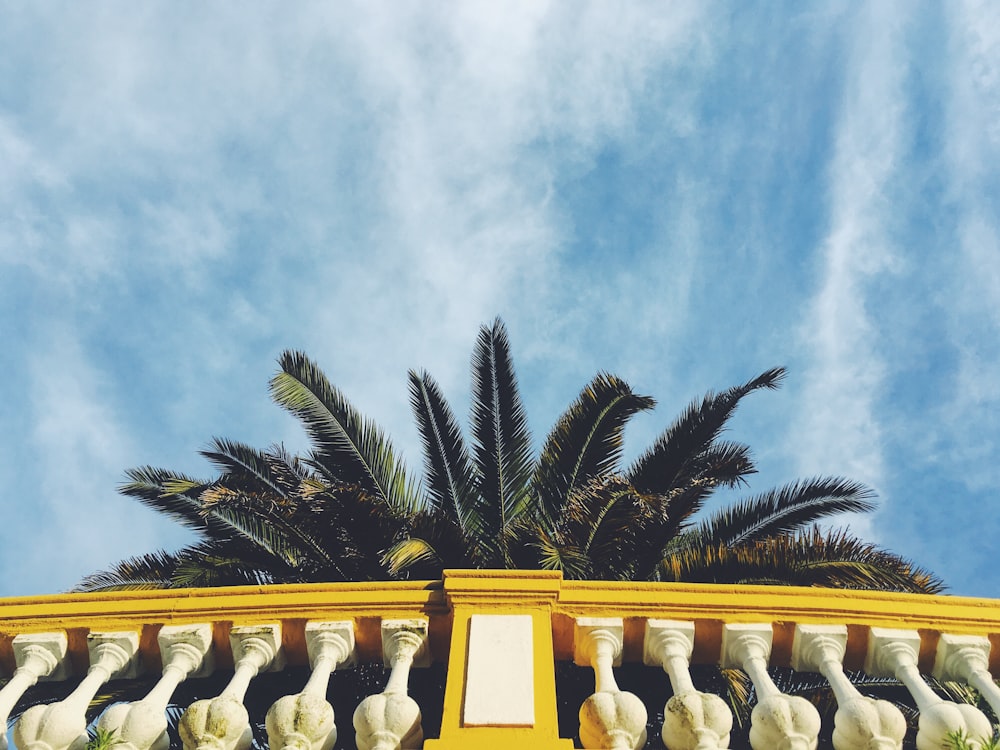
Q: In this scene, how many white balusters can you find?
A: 12